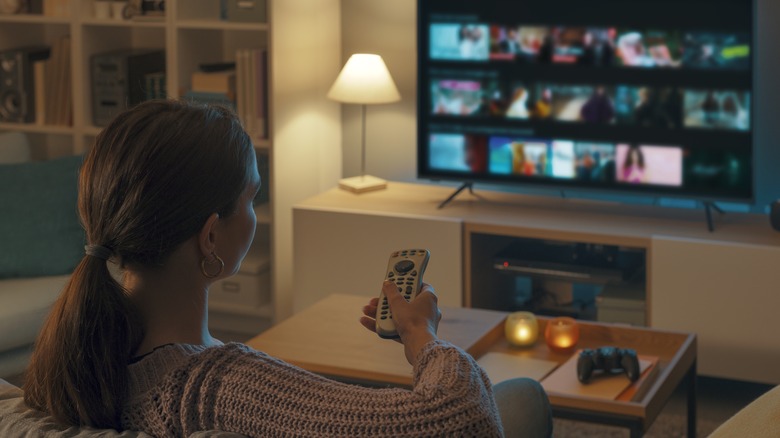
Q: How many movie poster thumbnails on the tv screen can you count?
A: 15